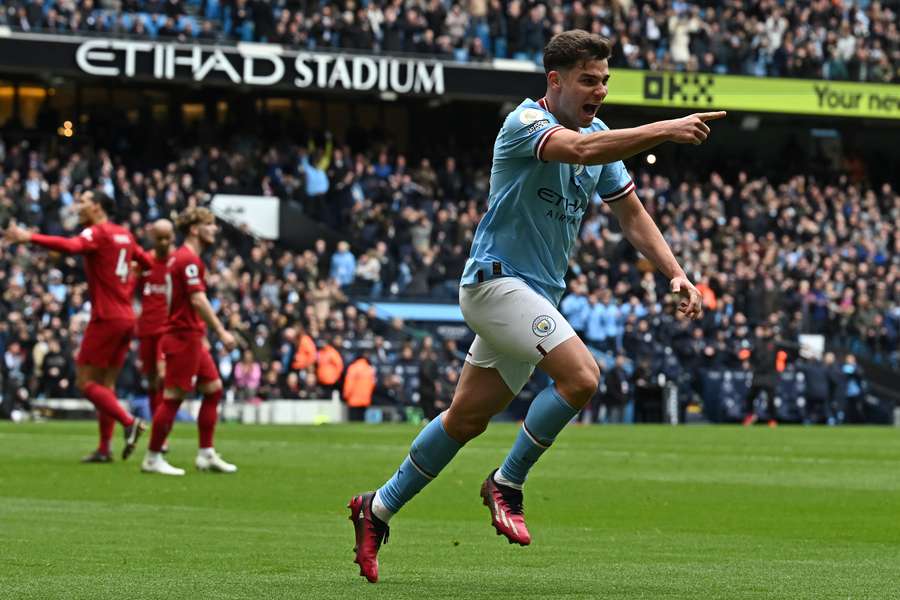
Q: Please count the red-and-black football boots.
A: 2